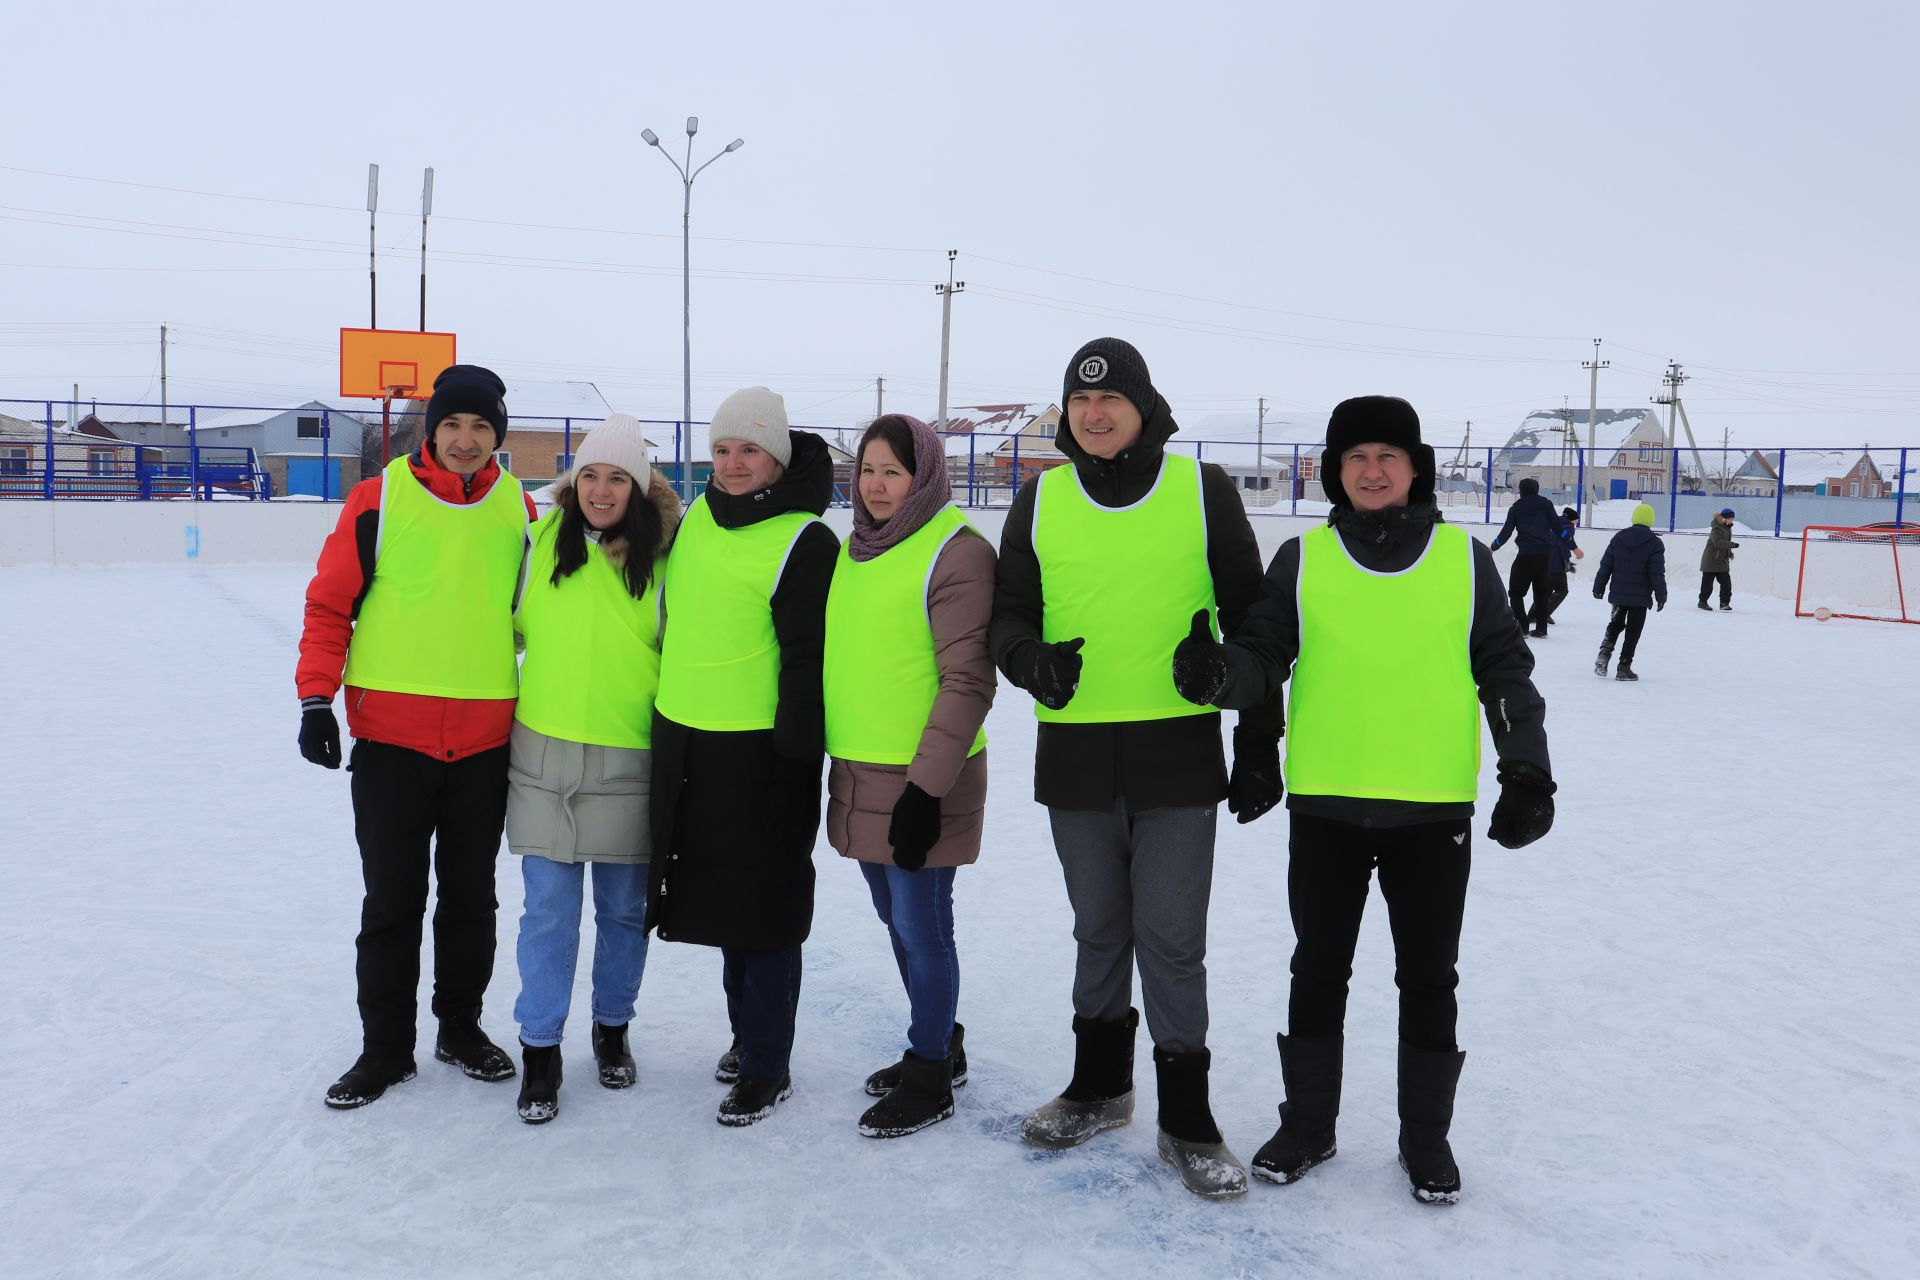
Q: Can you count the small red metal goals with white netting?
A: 1